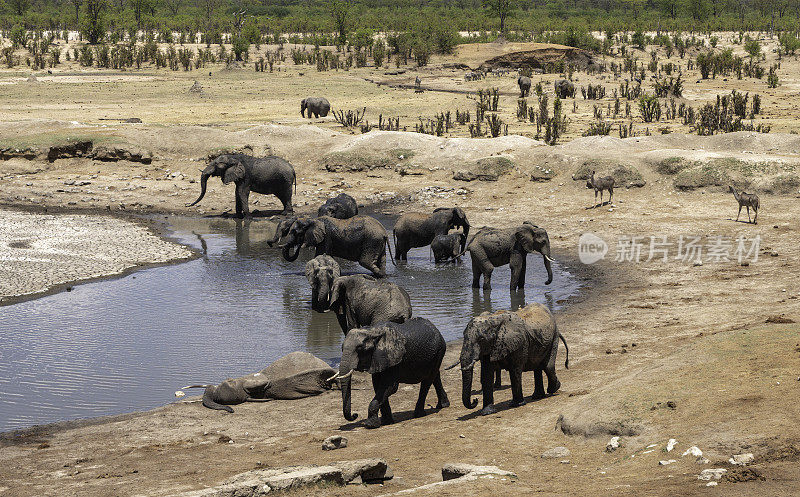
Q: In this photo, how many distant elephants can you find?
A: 3